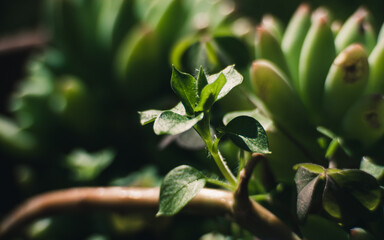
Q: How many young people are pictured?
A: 0